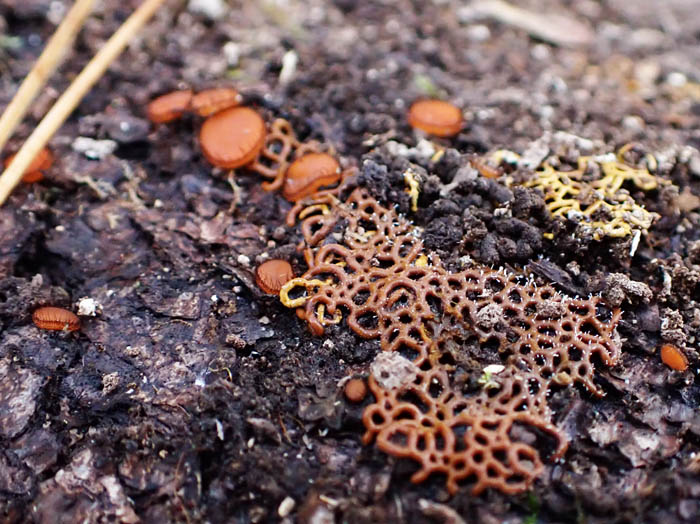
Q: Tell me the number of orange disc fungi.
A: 10